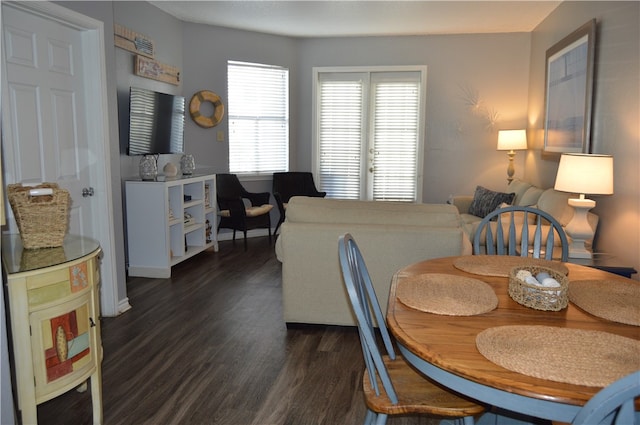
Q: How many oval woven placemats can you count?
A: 4